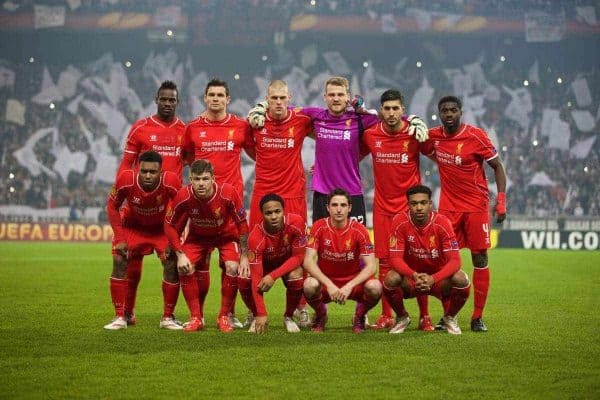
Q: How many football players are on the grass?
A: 11